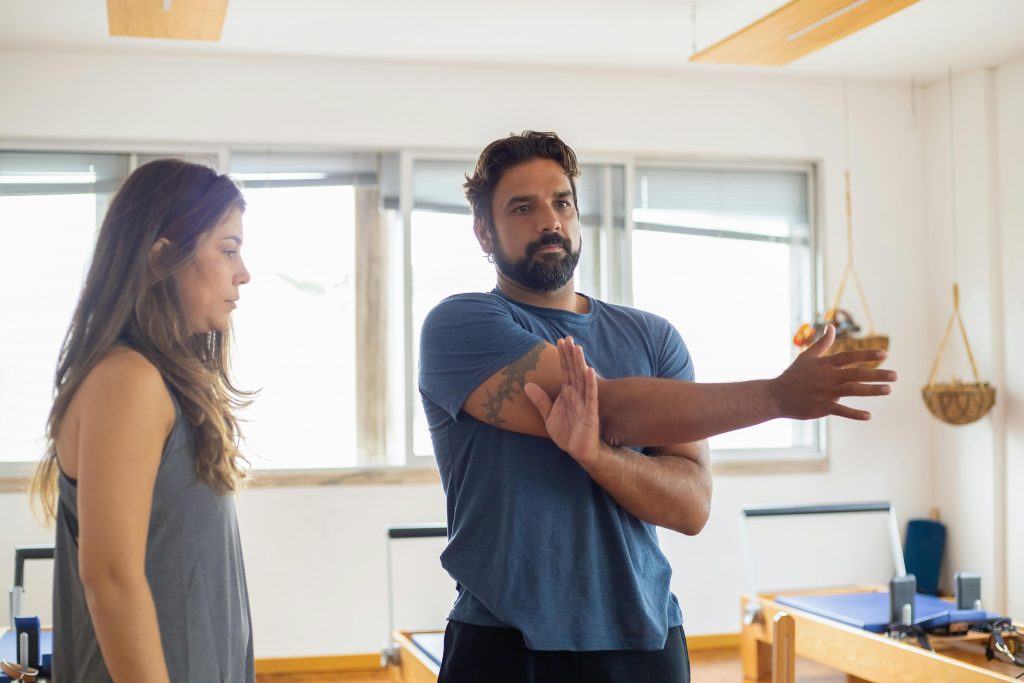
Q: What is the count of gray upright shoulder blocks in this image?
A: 2